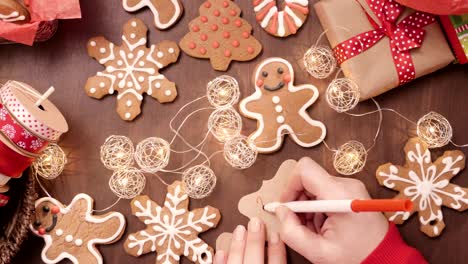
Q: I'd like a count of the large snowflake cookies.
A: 3